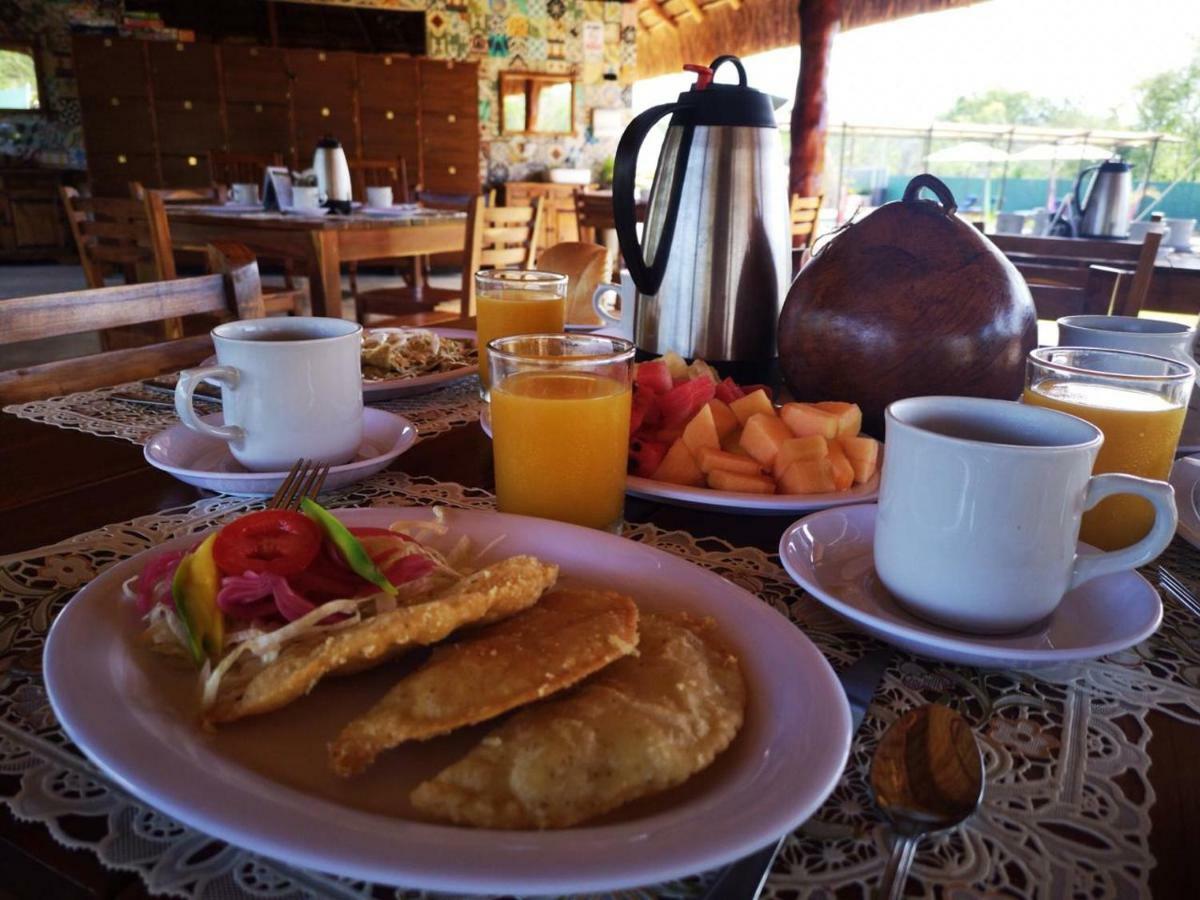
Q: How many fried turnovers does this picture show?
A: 3